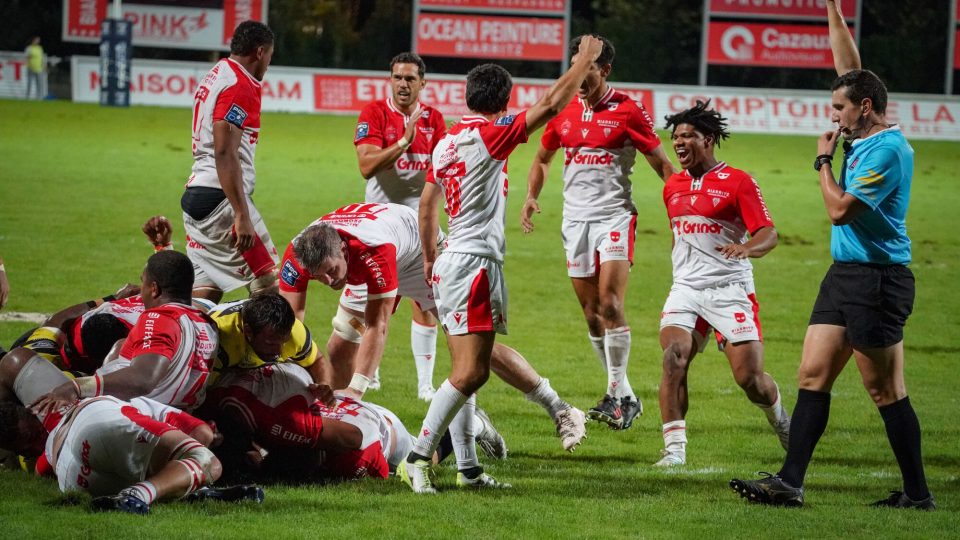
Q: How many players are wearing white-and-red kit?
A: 11